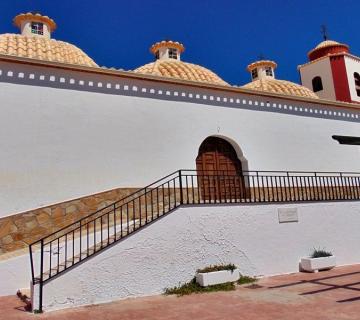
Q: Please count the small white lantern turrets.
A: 3